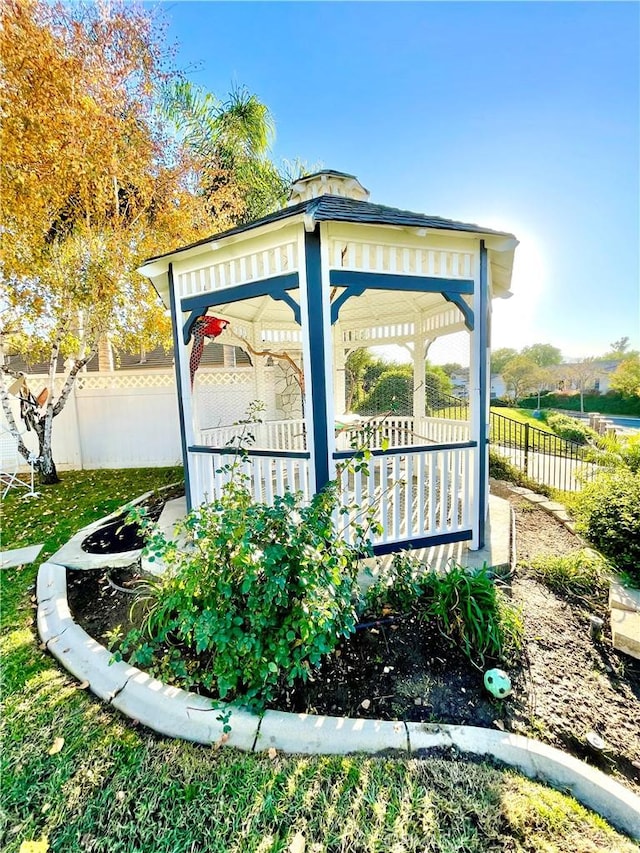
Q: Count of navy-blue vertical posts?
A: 3